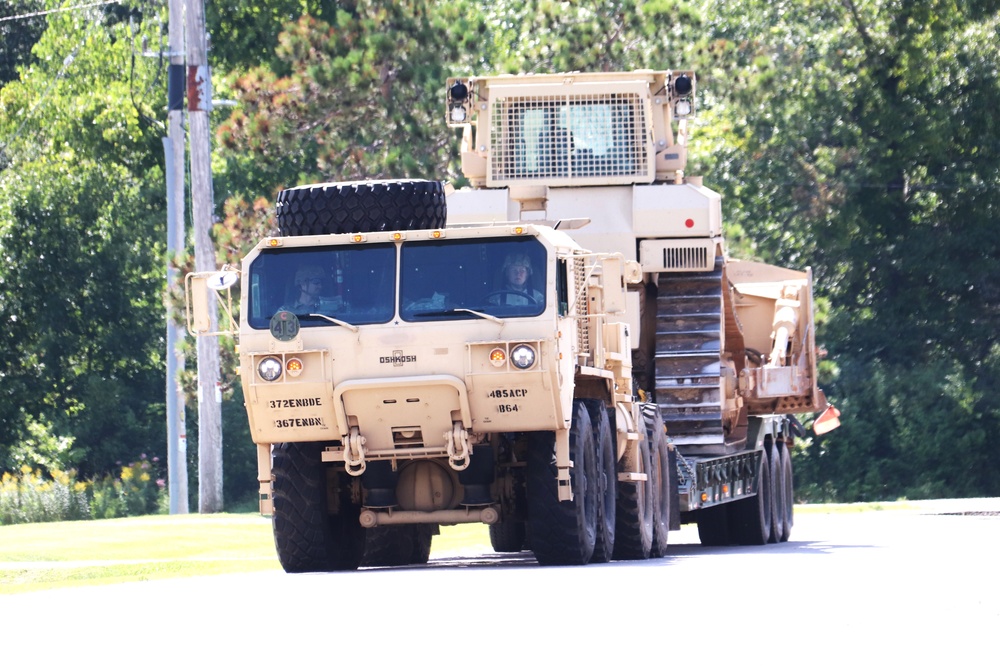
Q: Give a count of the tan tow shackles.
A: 2